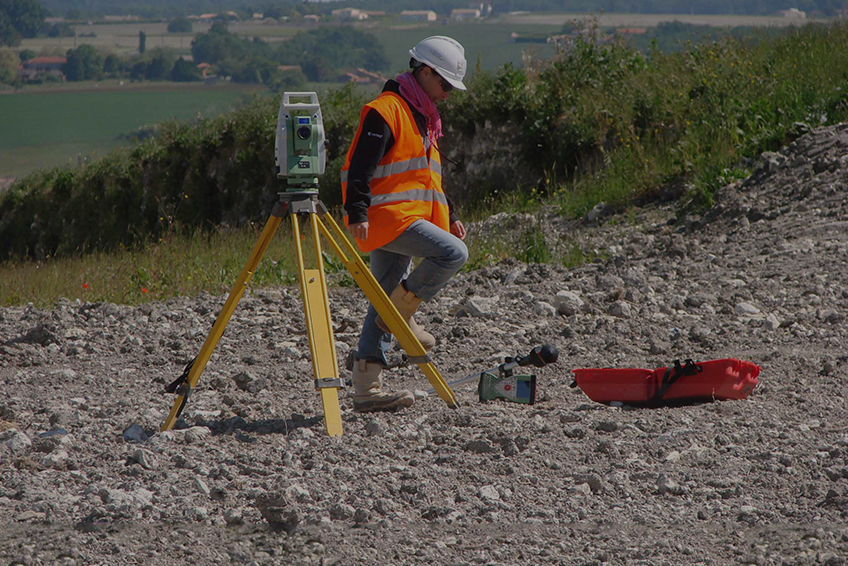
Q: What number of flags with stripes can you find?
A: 0